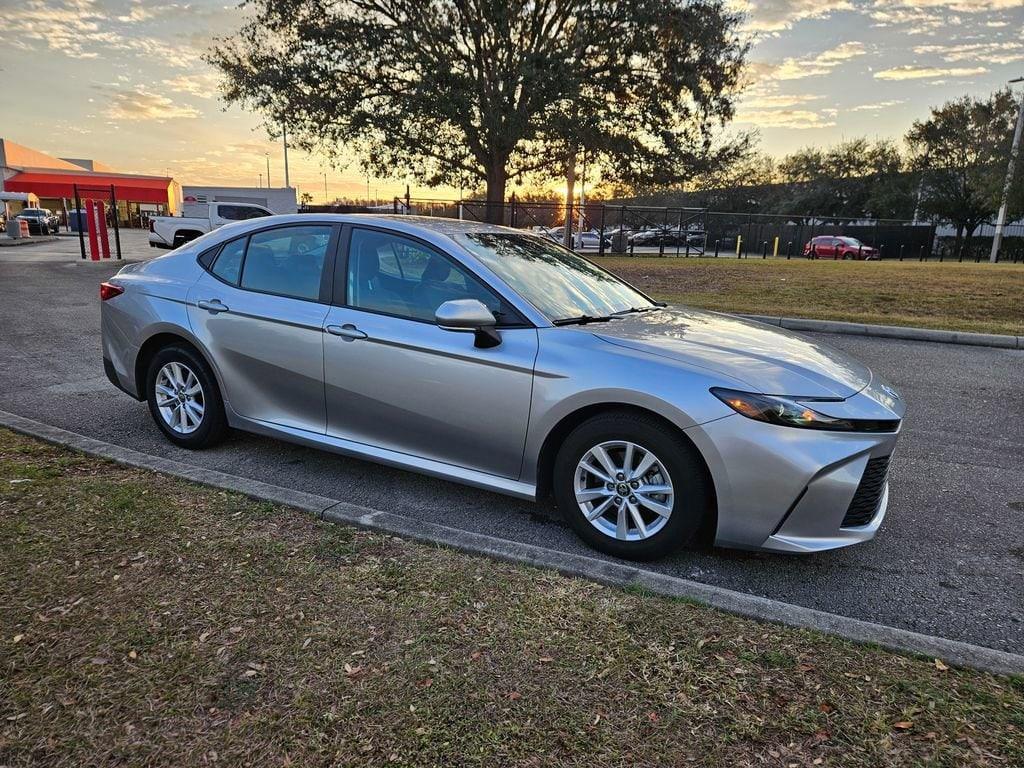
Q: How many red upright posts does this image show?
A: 2